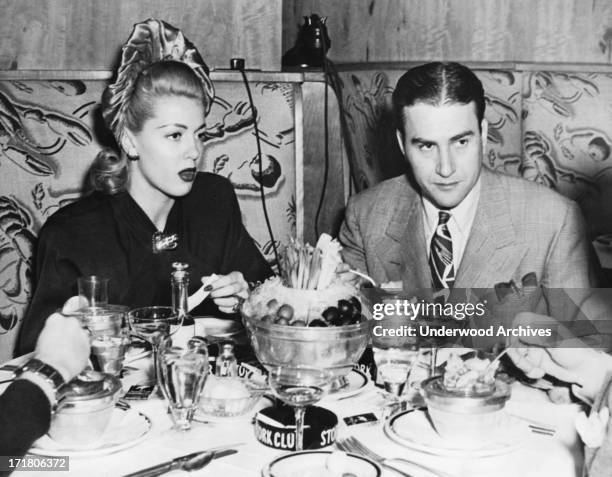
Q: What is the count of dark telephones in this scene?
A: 1